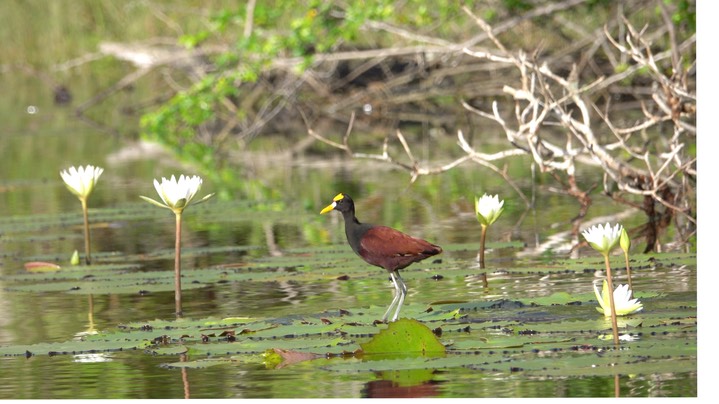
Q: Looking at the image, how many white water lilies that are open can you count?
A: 5